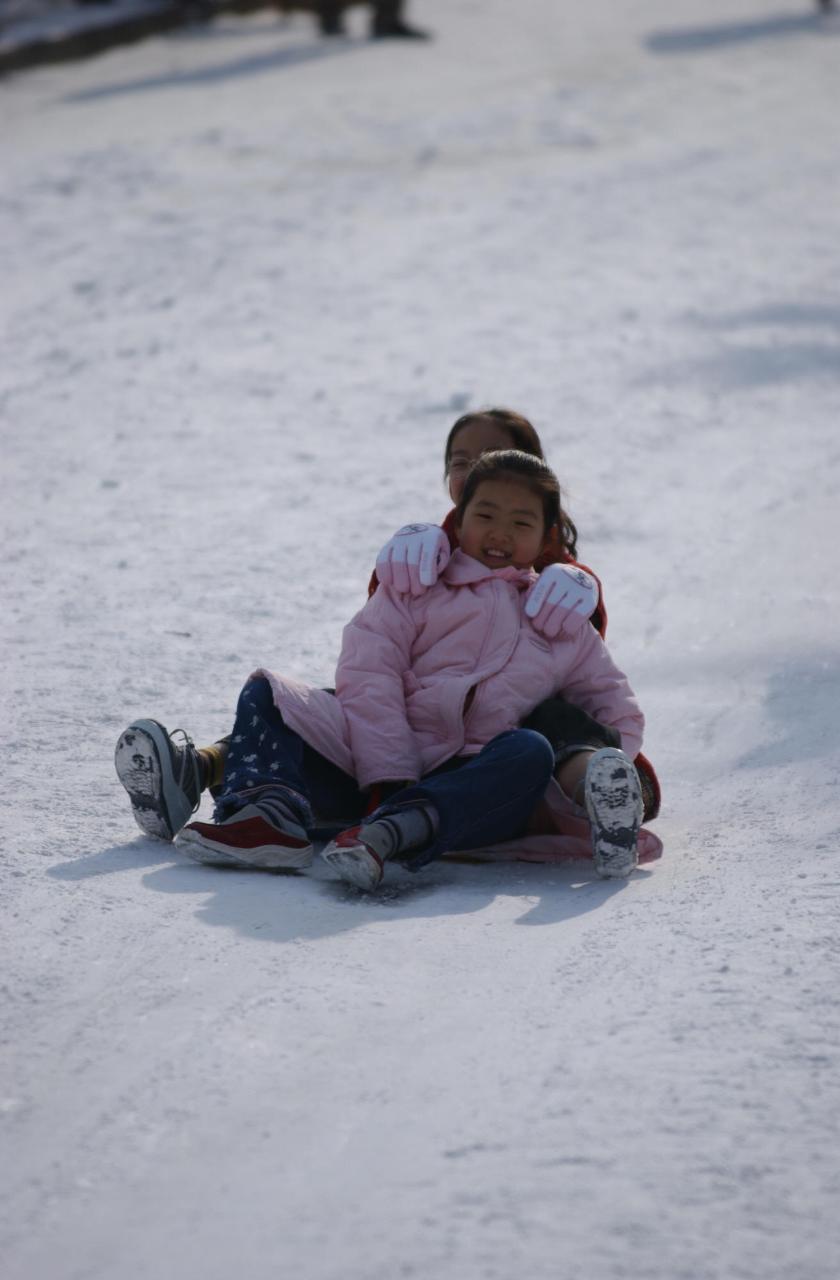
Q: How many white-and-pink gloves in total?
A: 2